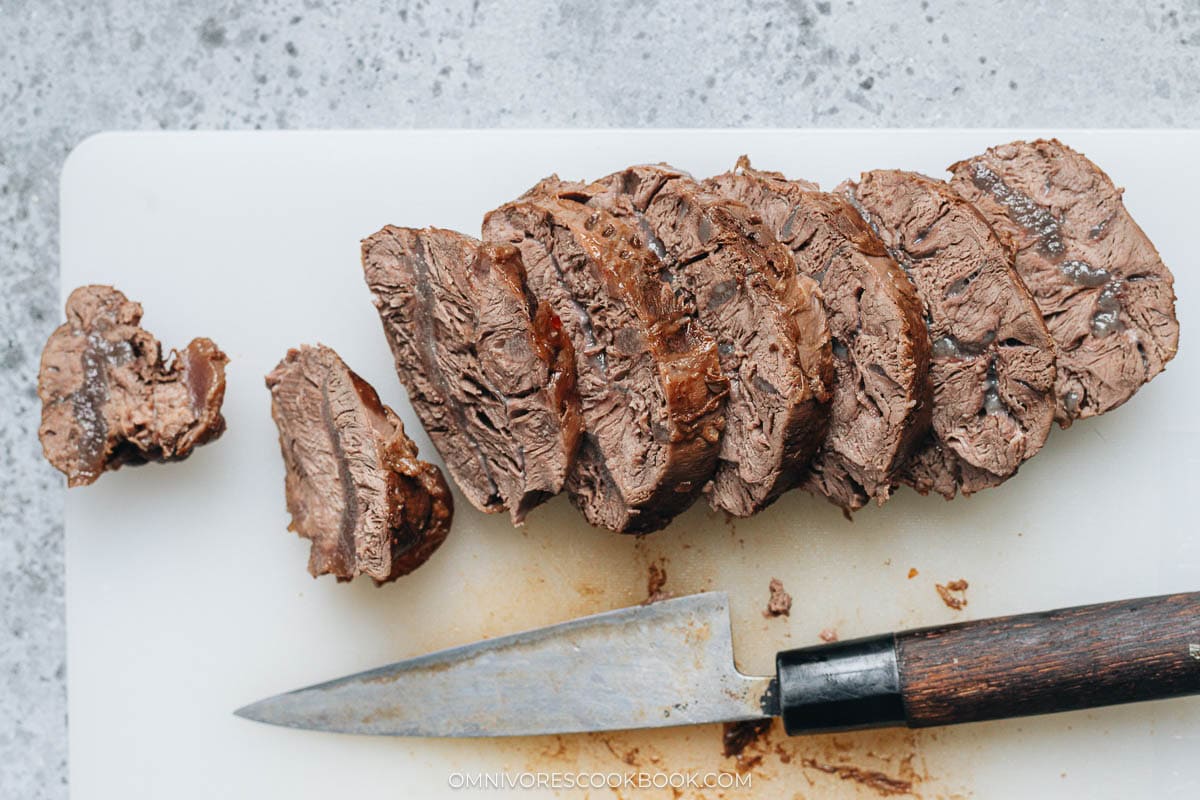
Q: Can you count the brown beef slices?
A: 8